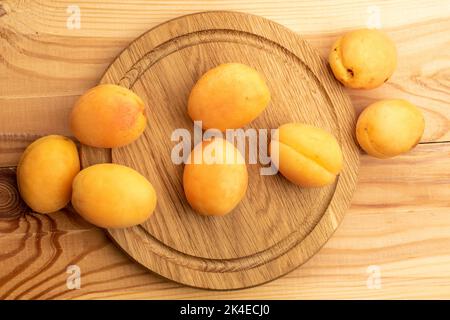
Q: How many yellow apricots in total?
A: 8